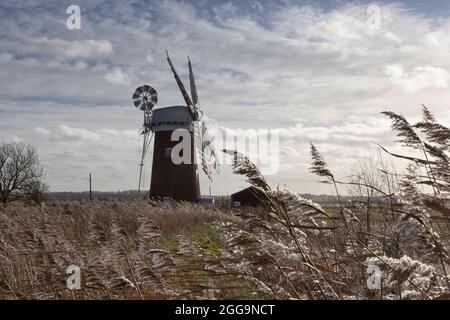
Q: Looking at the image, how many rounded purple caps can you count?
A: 0